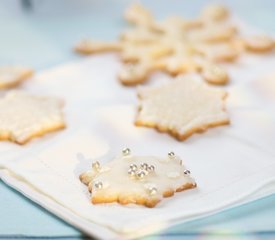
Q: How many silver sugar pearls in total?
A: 11